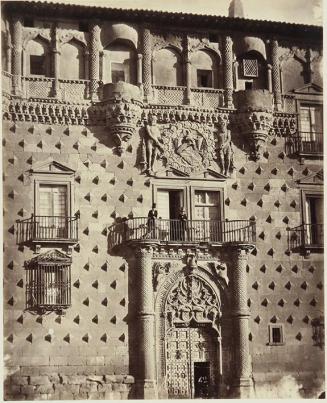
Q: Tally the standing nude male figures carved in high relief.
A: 2